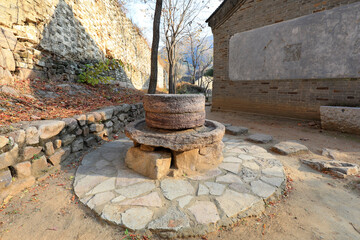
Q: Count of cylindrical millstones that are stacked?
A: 2